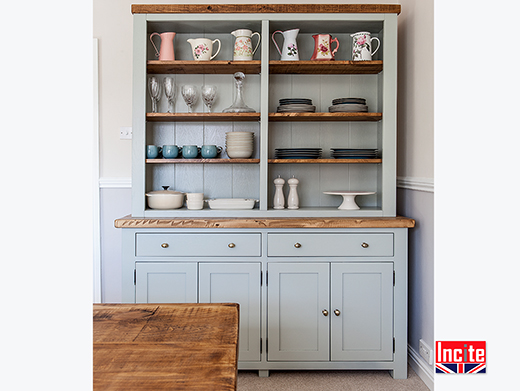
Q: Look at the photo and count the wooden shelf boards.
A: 6